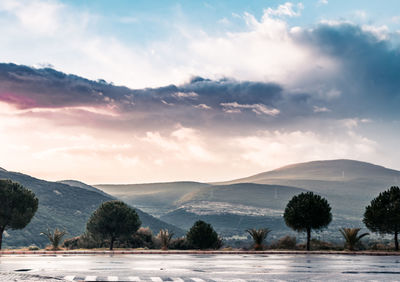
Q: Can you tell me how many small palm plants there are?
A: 4